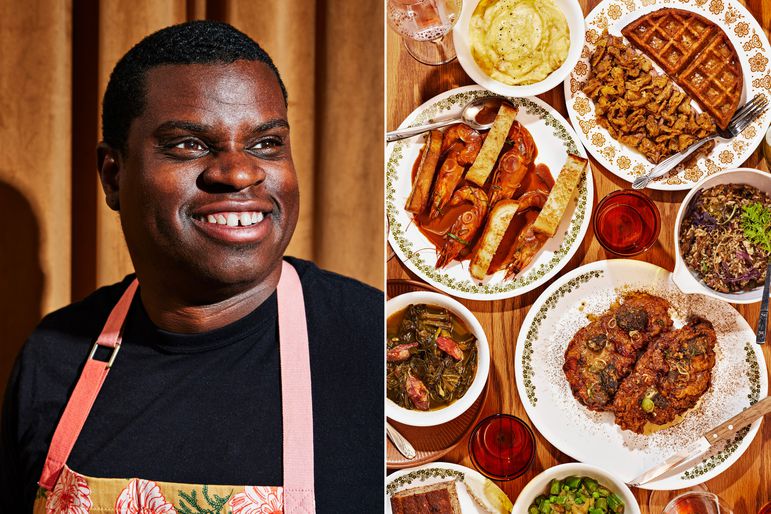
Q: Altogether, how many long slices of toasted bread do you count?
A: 4